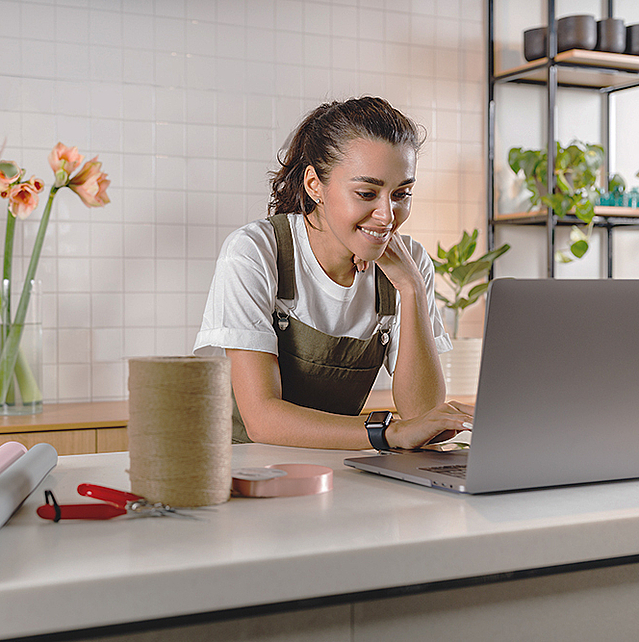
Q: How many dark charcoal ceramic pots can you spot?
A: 4